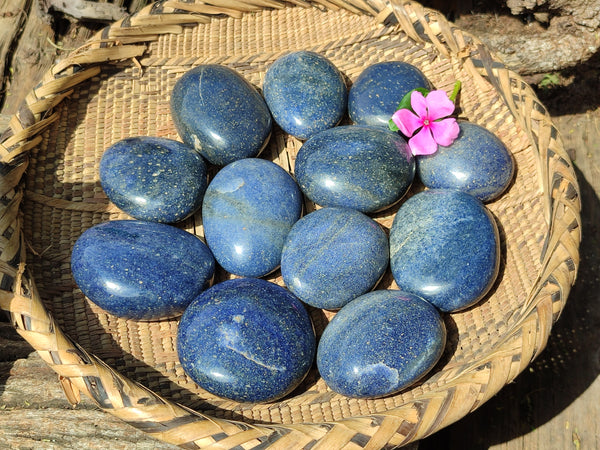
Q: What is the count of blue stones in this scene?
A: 12